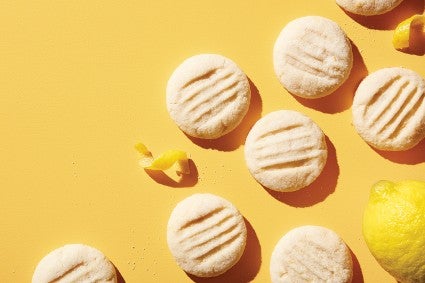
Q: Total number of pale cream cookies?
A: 8